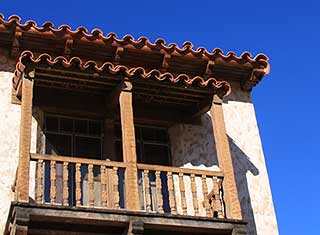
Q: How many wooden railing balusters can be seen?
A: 14